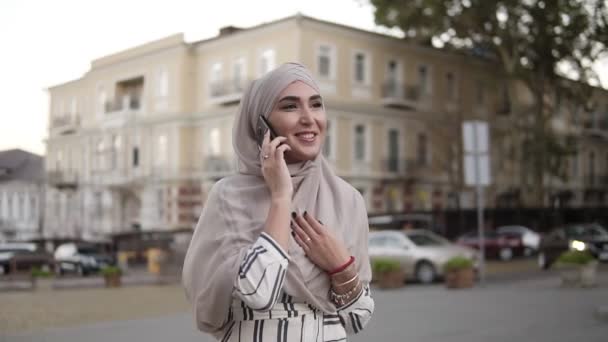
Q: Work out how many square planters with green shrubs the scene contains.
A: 5